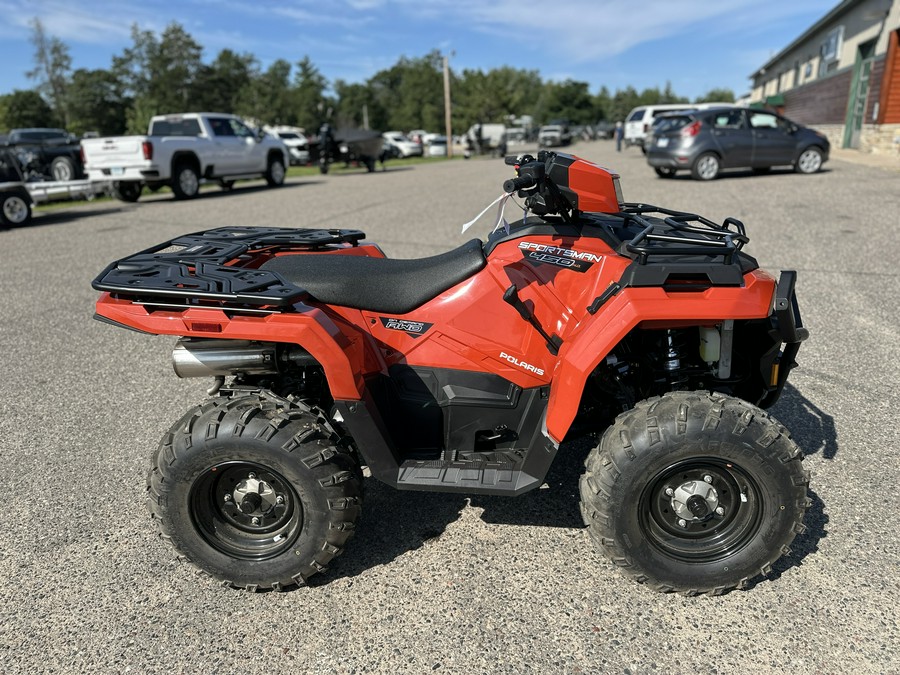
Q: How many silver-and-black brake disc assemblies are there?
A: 2